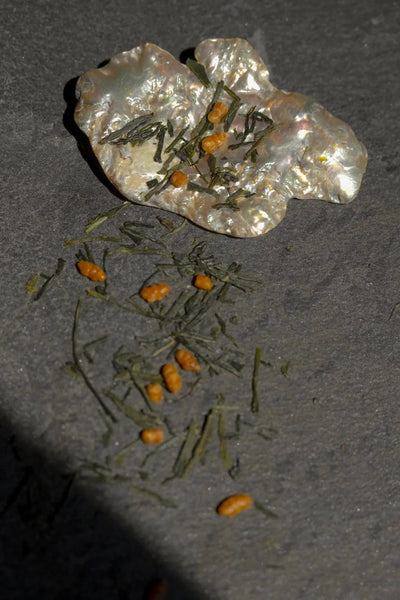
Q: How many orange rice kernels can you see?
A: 11